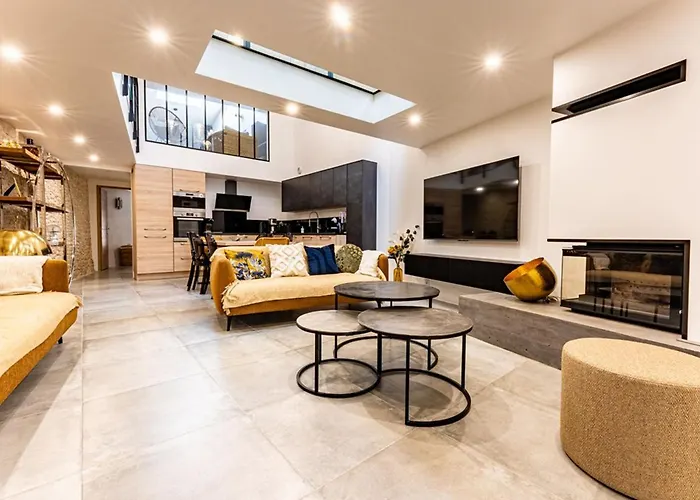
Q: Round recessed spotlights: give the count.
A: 9